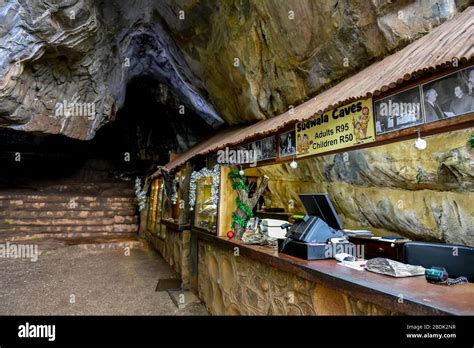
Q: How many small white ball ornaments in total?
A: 3